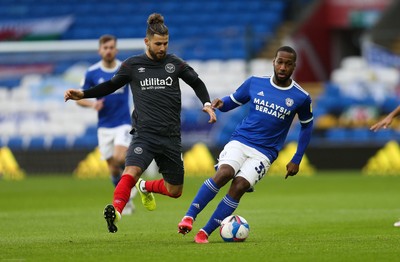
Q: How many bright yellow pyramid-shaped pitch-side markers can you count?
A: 5